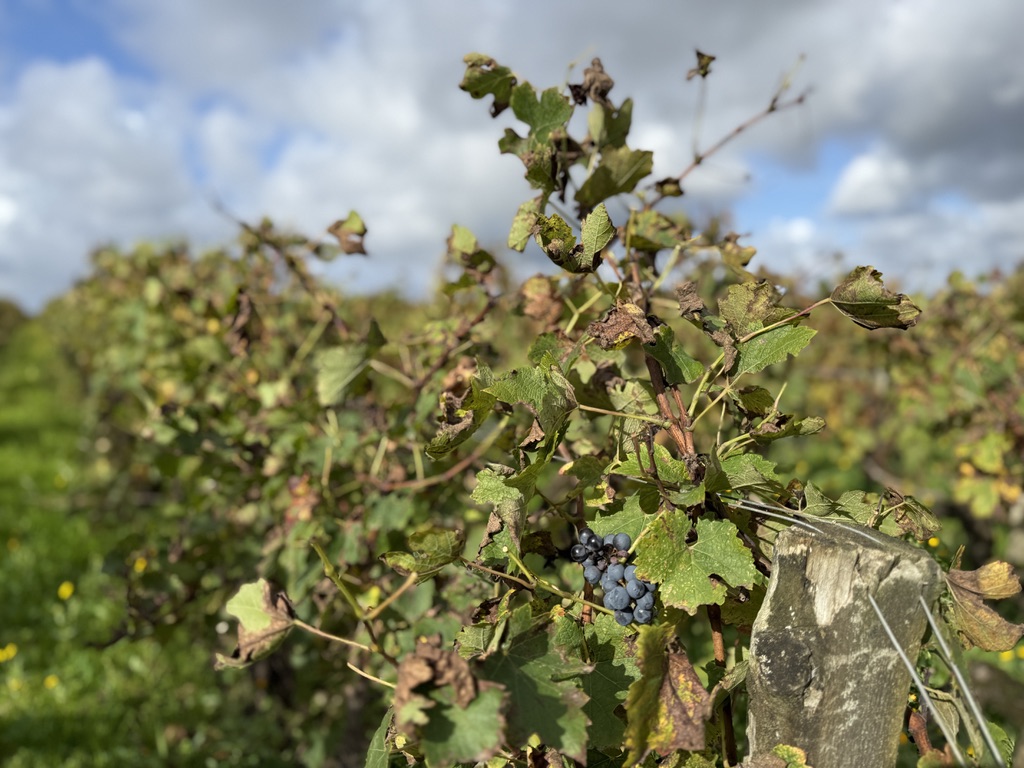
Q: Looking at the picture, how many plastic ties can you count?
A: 0